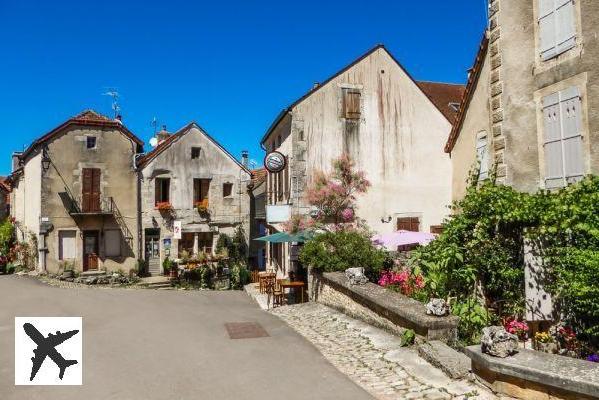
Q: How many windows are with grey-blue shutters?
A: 3